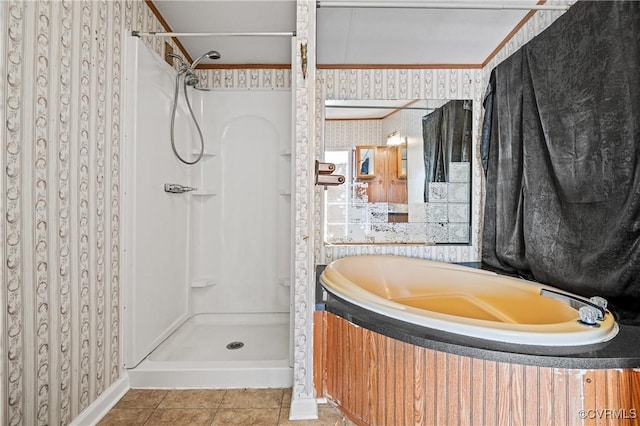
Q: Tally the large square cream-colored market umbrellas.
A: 0